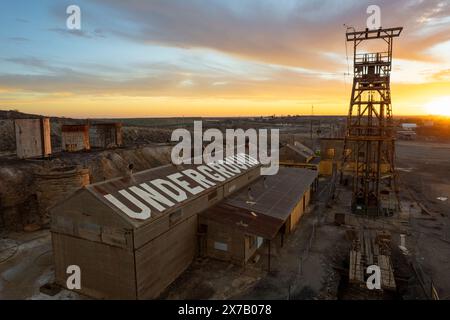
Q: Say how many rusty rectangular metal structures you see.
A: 3